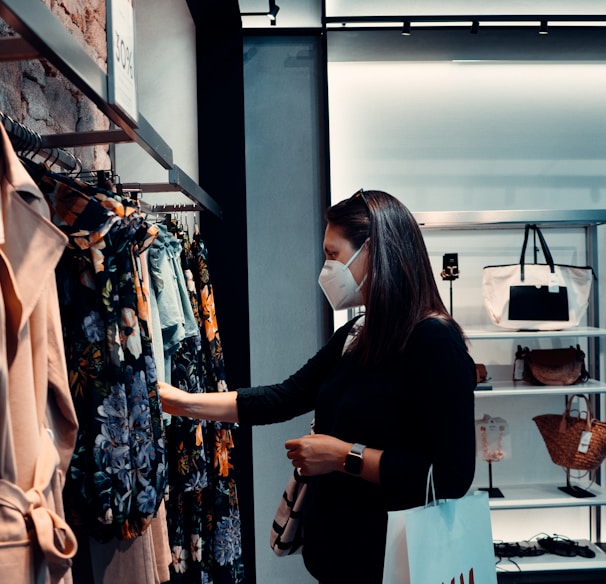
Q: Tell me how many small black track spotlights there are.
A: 4